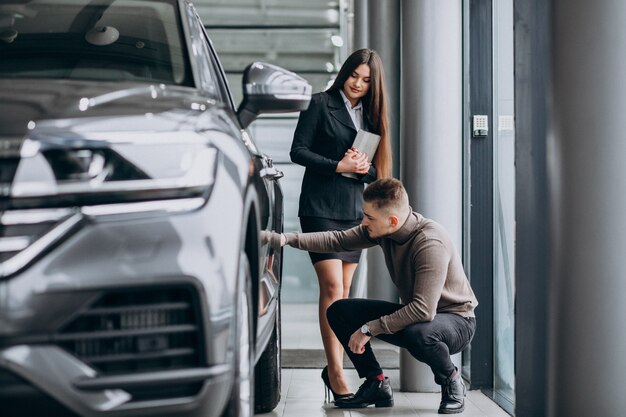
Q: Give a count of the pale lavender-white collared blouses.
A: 1